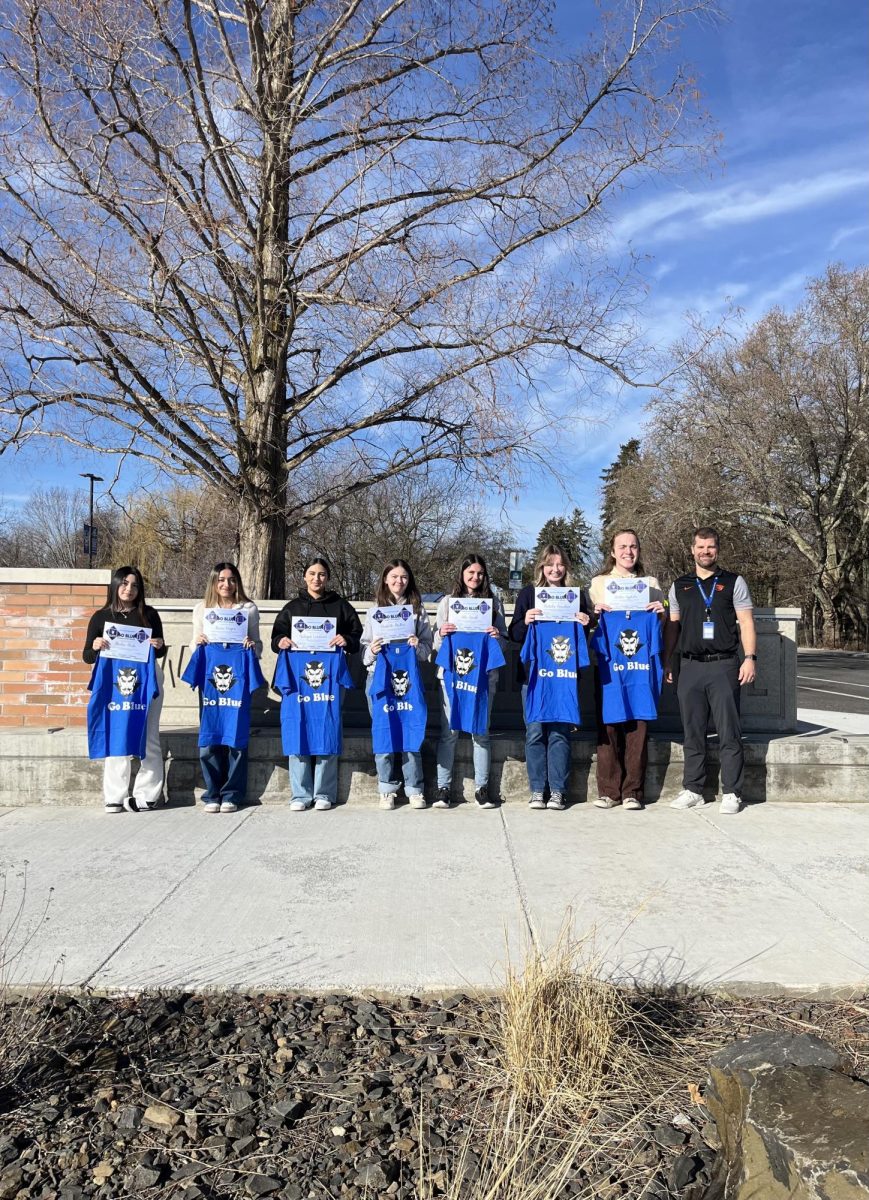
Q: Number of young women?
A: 7